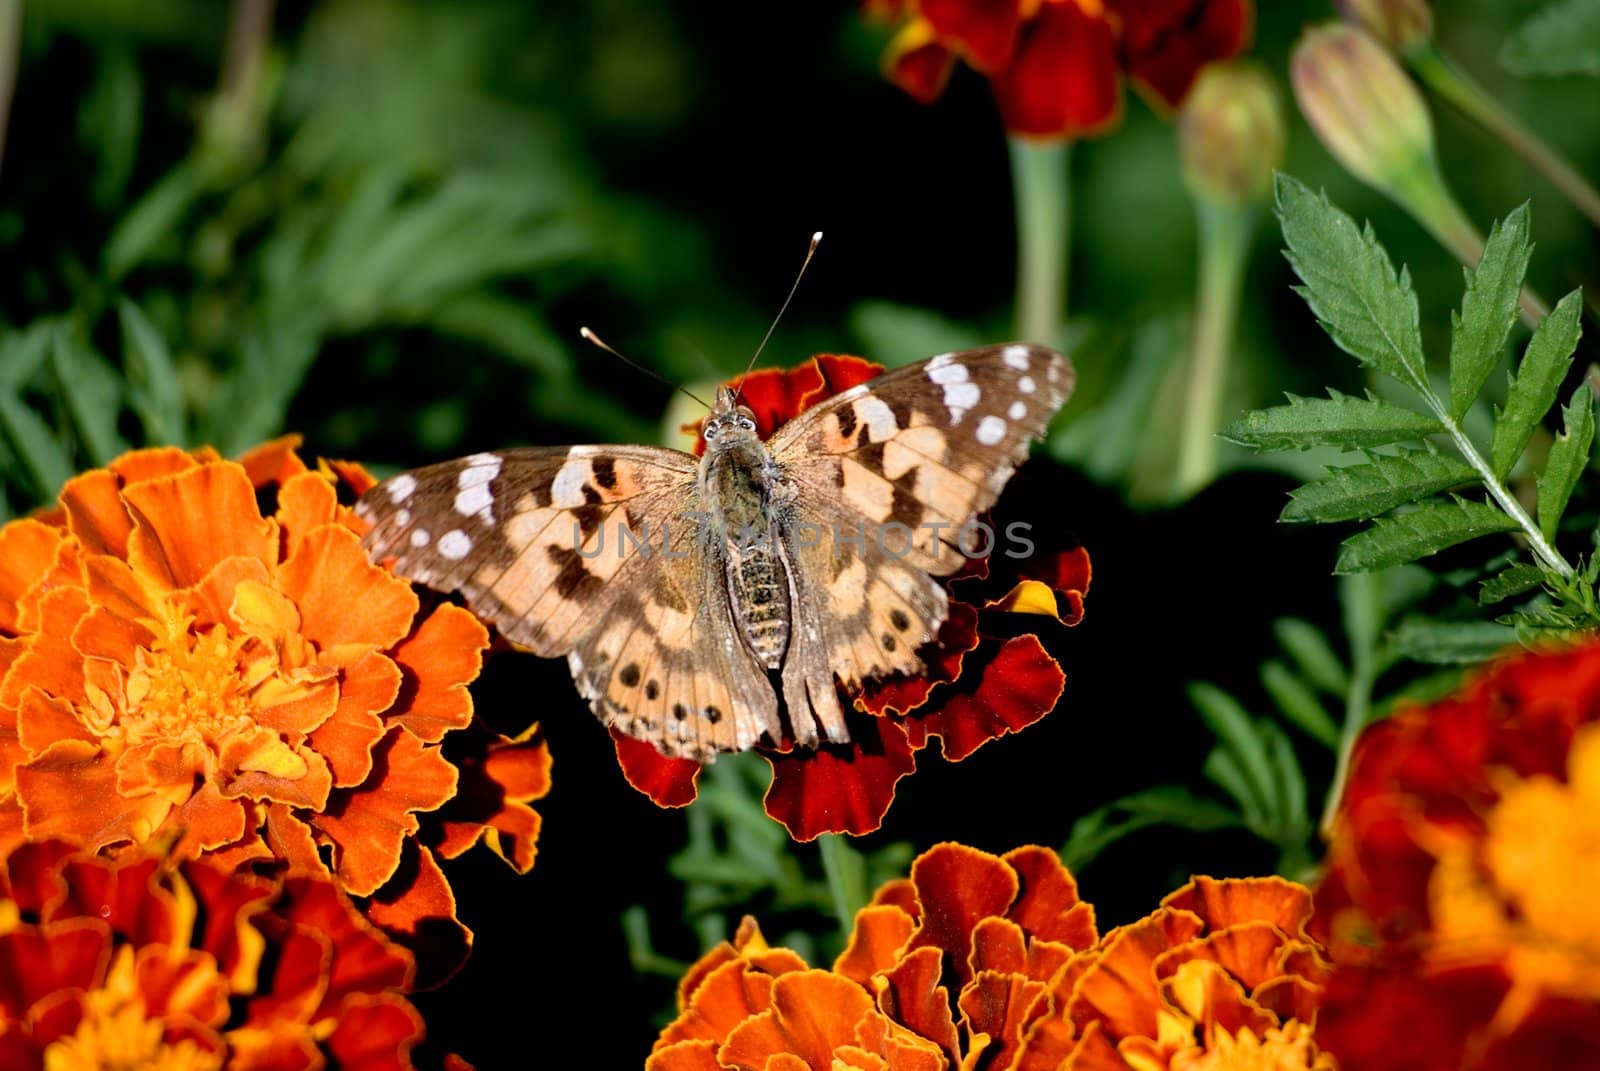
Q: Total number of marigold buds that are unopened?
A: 3